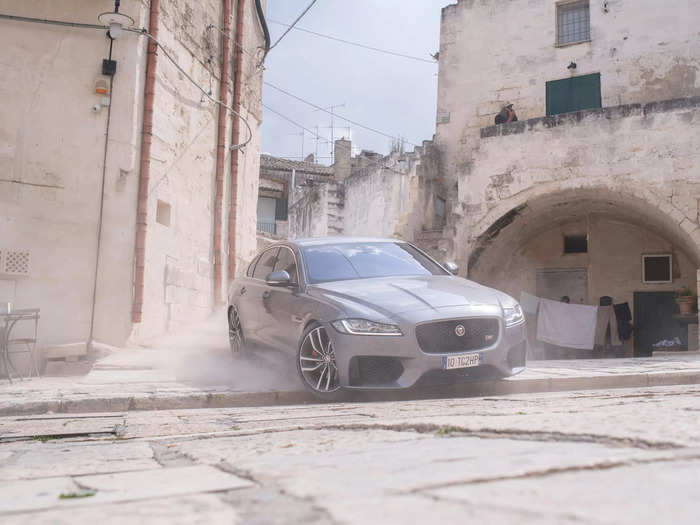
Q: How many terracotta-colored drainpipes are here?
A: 3